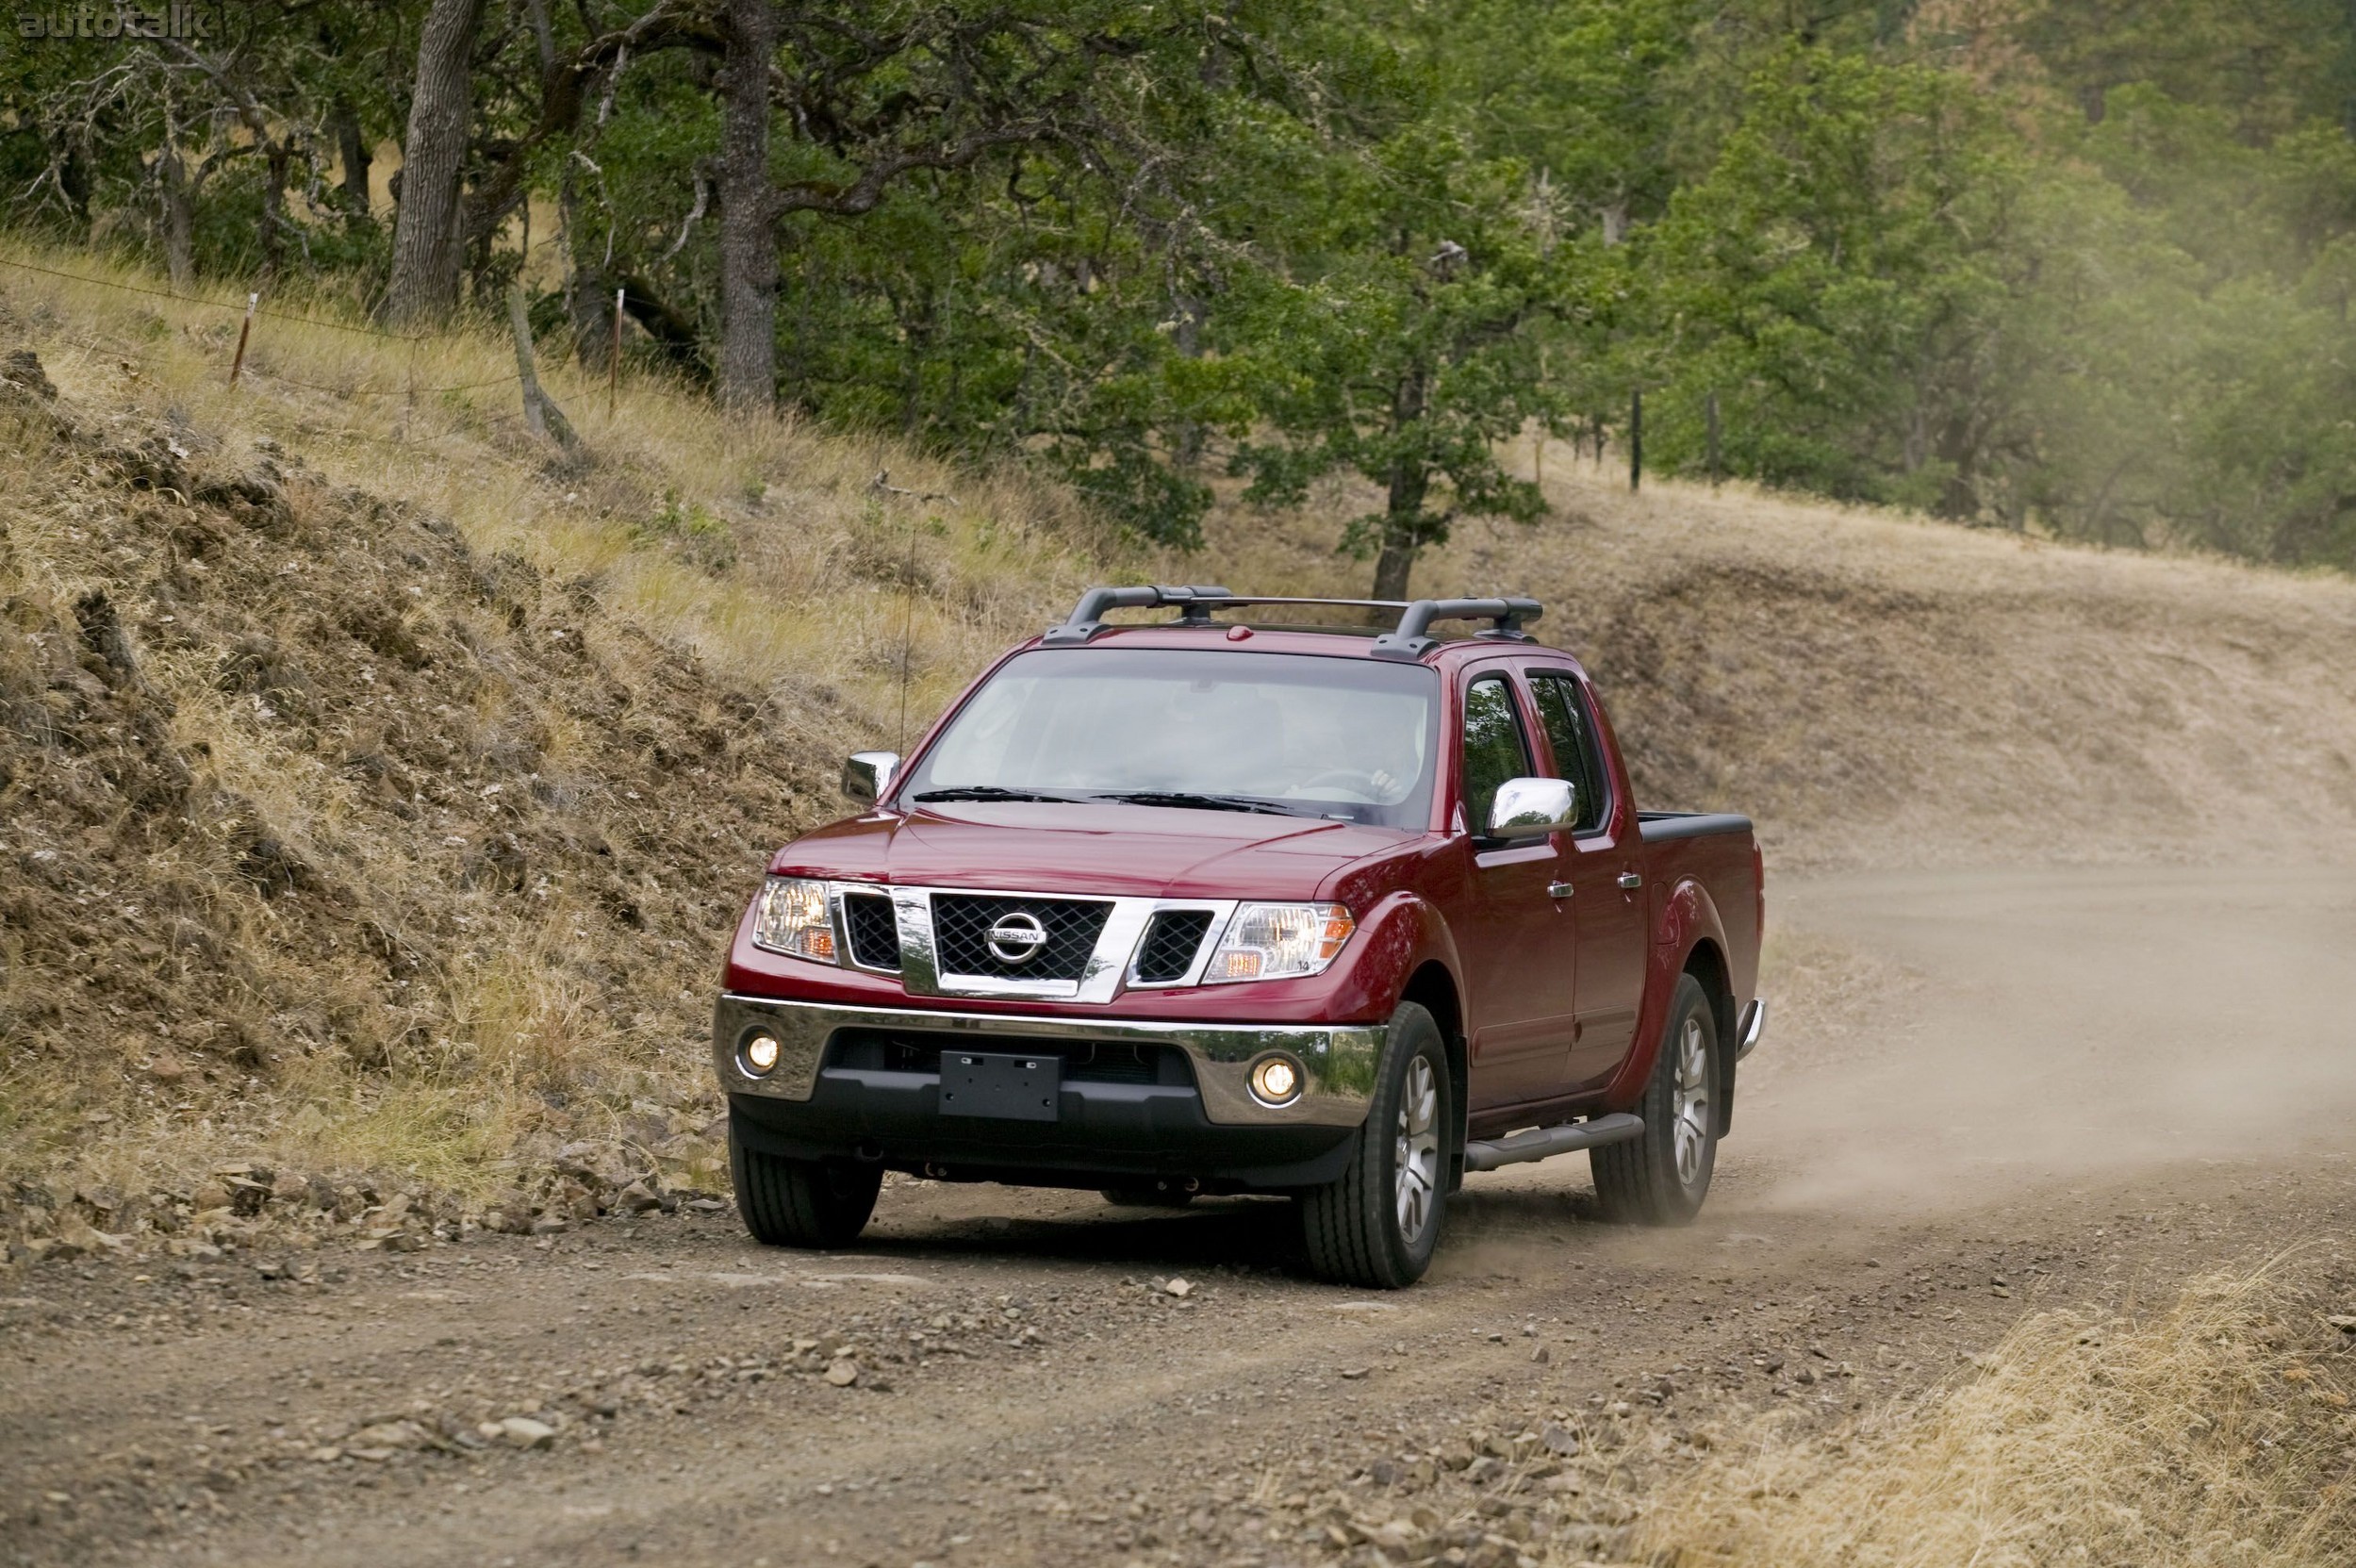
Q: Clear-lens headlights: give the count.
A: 2